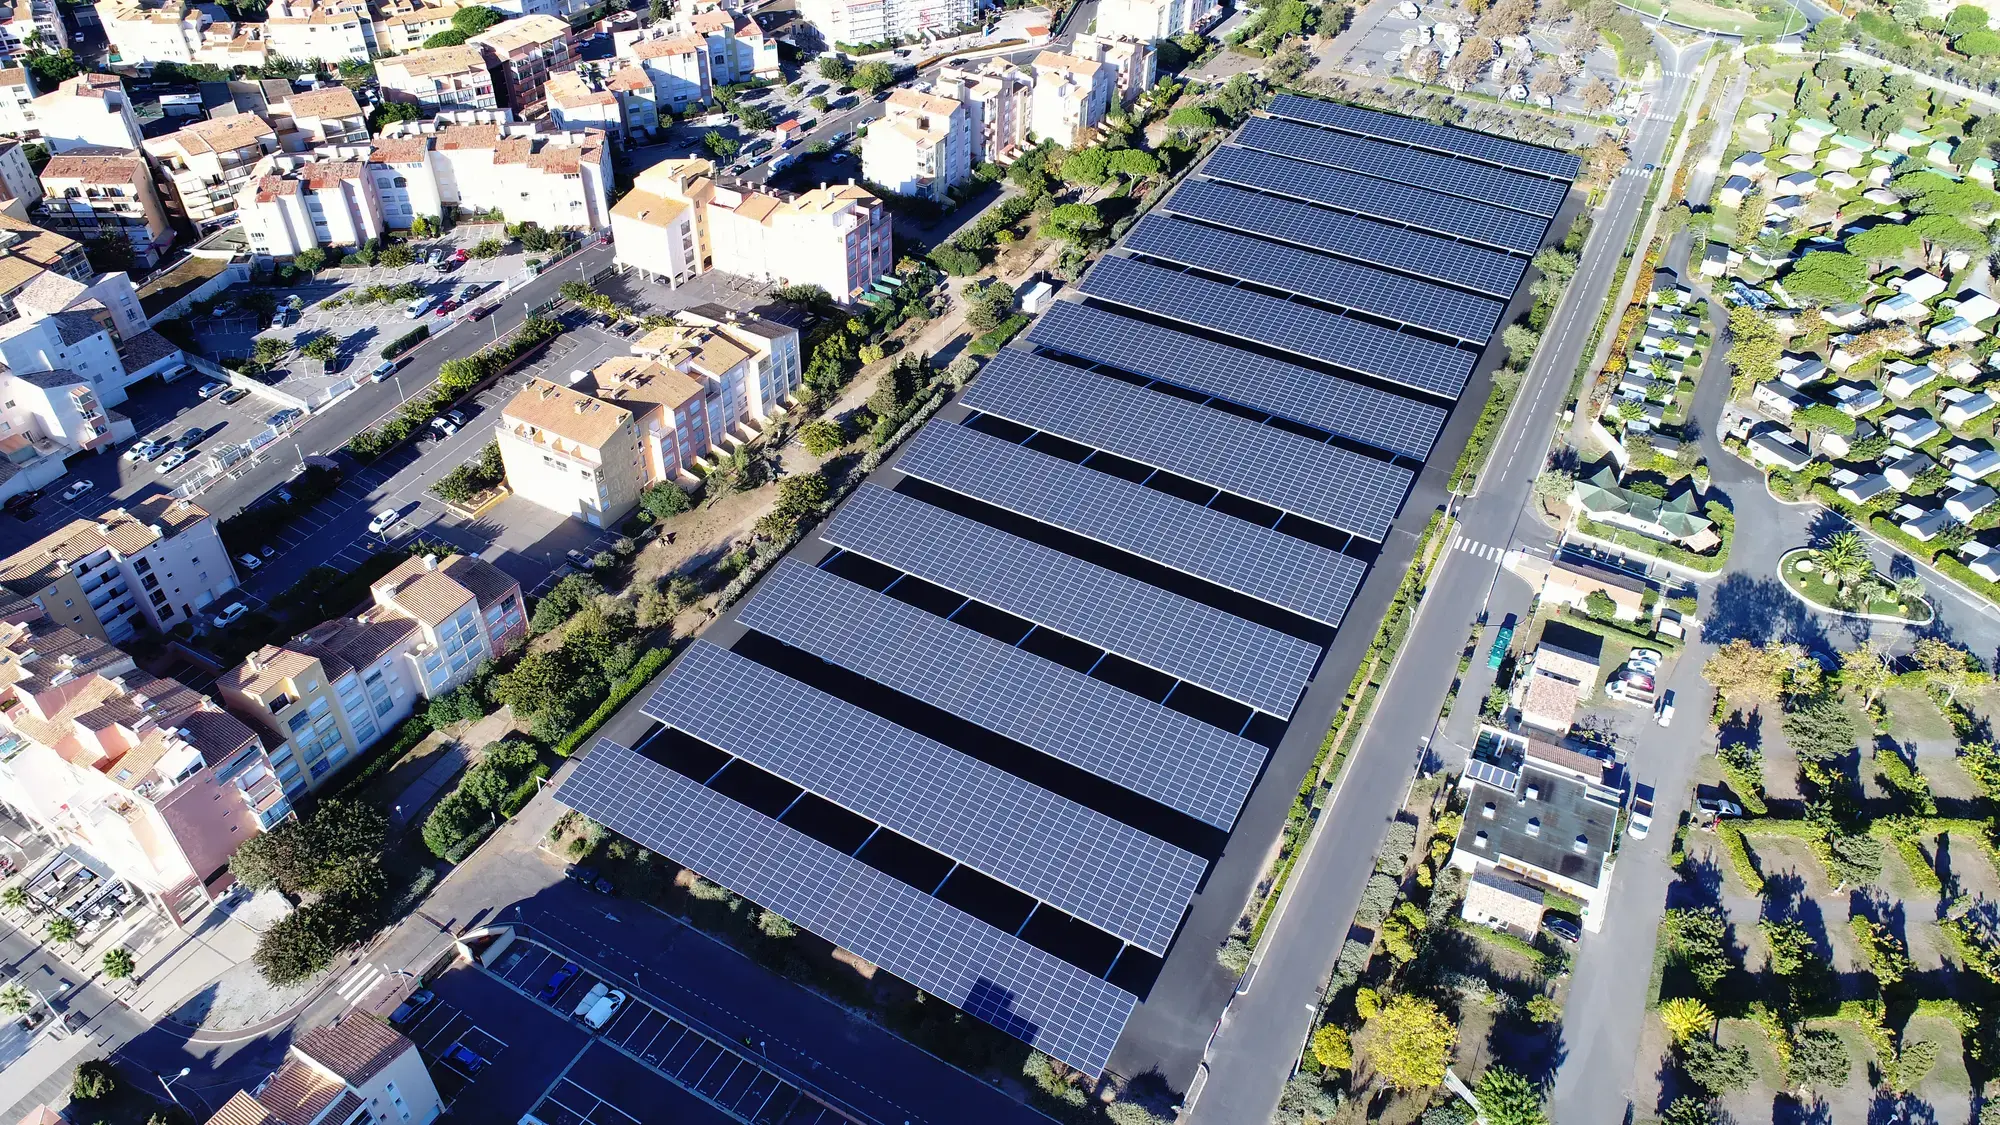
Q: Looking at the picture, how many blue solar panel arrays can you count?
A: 13